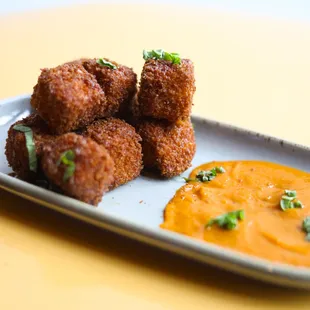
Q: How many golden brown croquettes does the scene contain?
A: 7